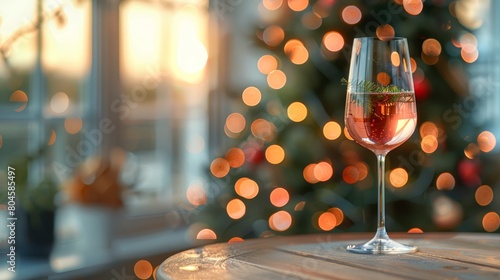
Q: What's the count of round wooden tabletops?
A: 1